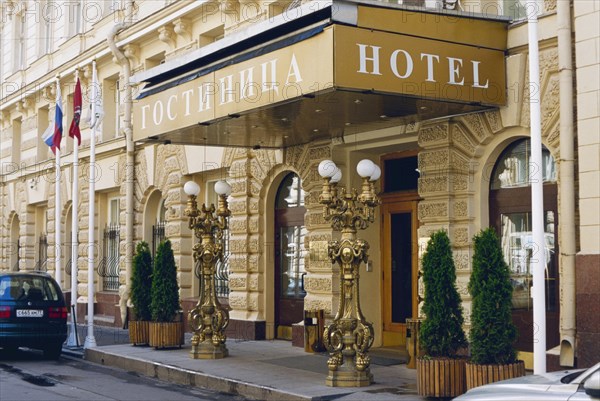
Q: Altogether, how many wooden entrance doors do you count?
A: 3